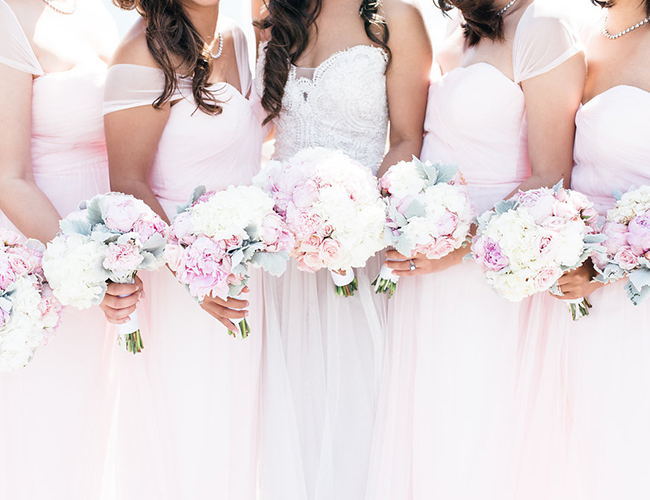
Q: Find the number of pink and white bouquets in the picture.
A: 7